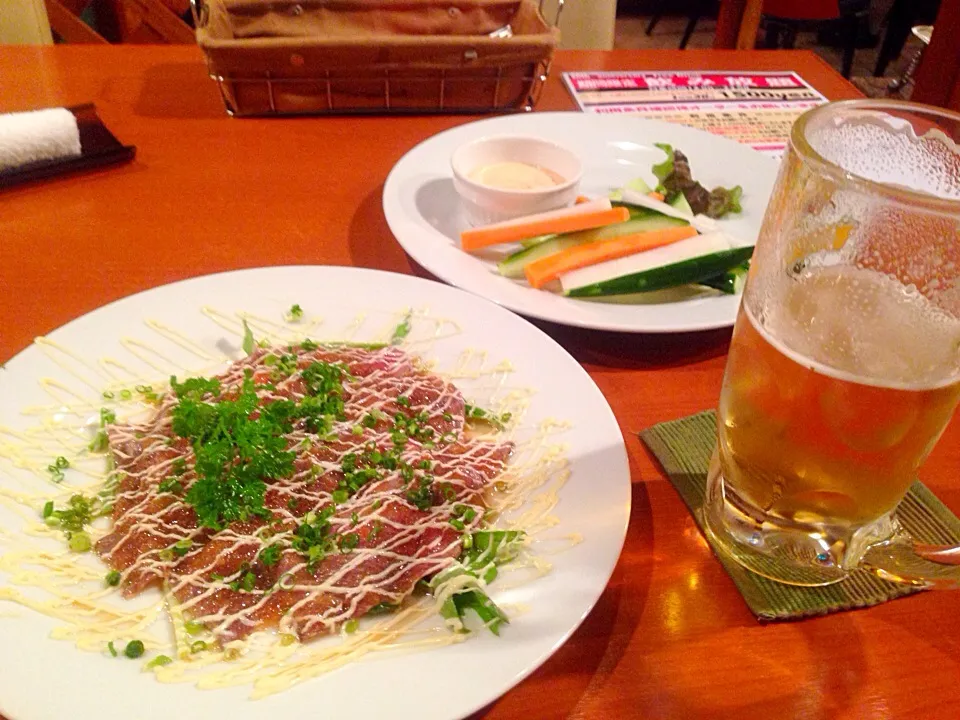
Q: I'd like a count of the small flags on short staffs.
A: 0